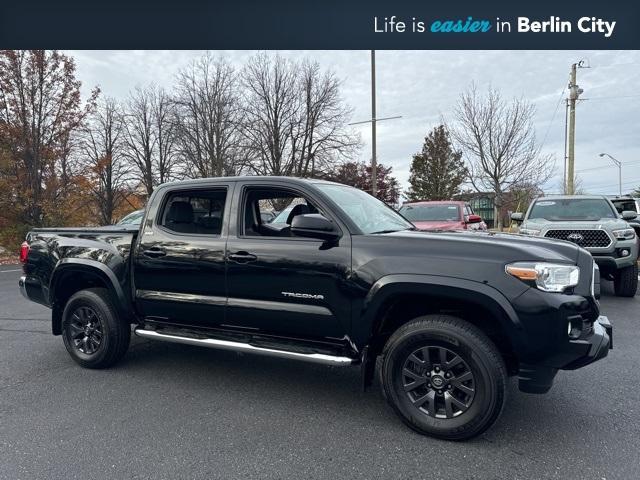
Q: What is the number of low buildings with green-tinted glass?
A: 1